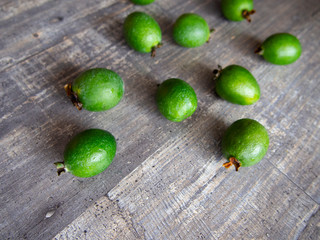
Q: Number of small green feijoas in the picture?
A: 10